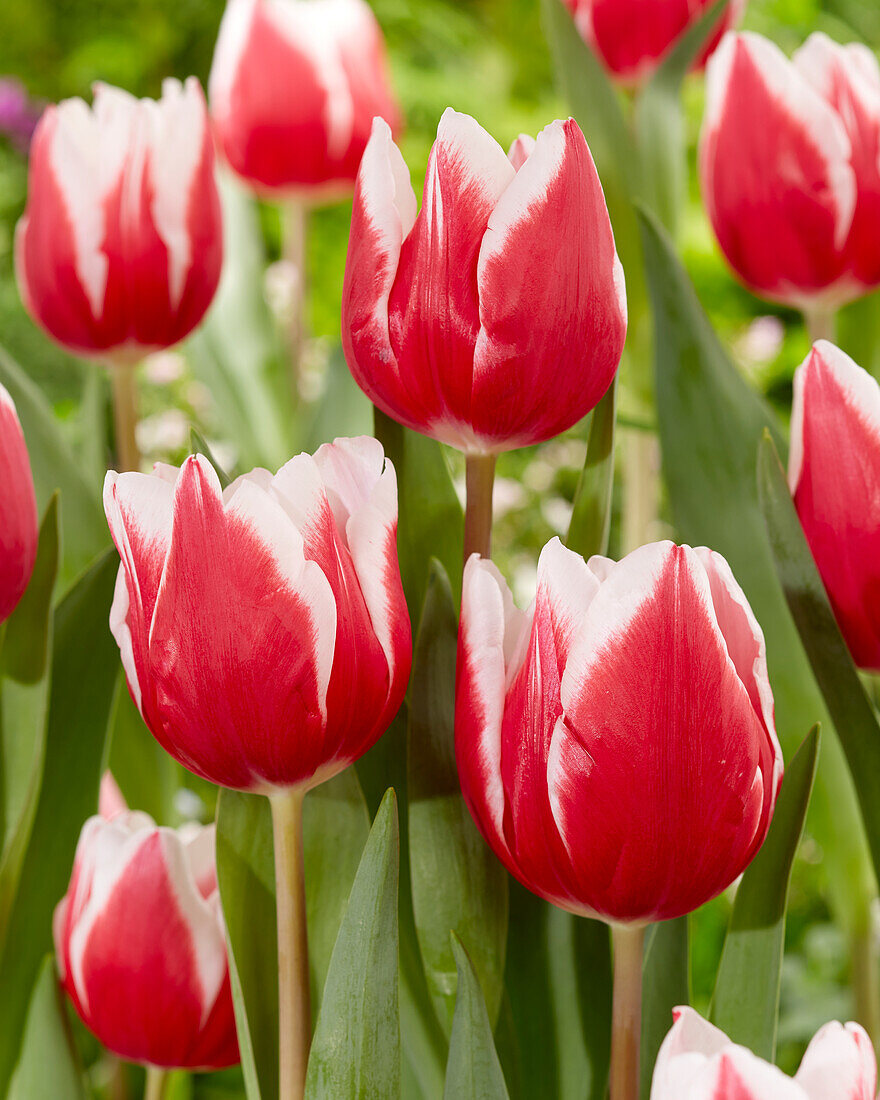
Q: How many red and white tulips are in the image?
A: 11